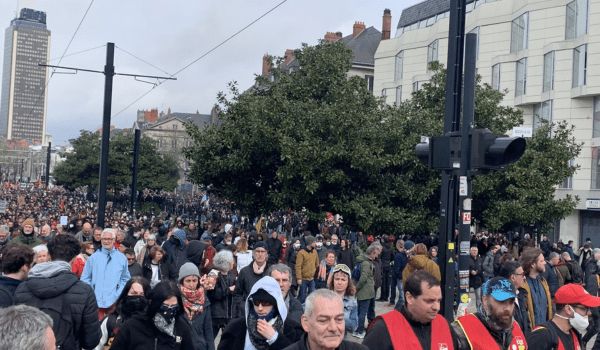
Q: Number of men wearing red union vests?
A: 3